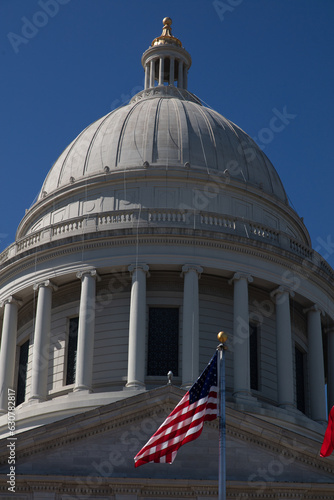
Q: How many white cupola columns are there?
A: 6